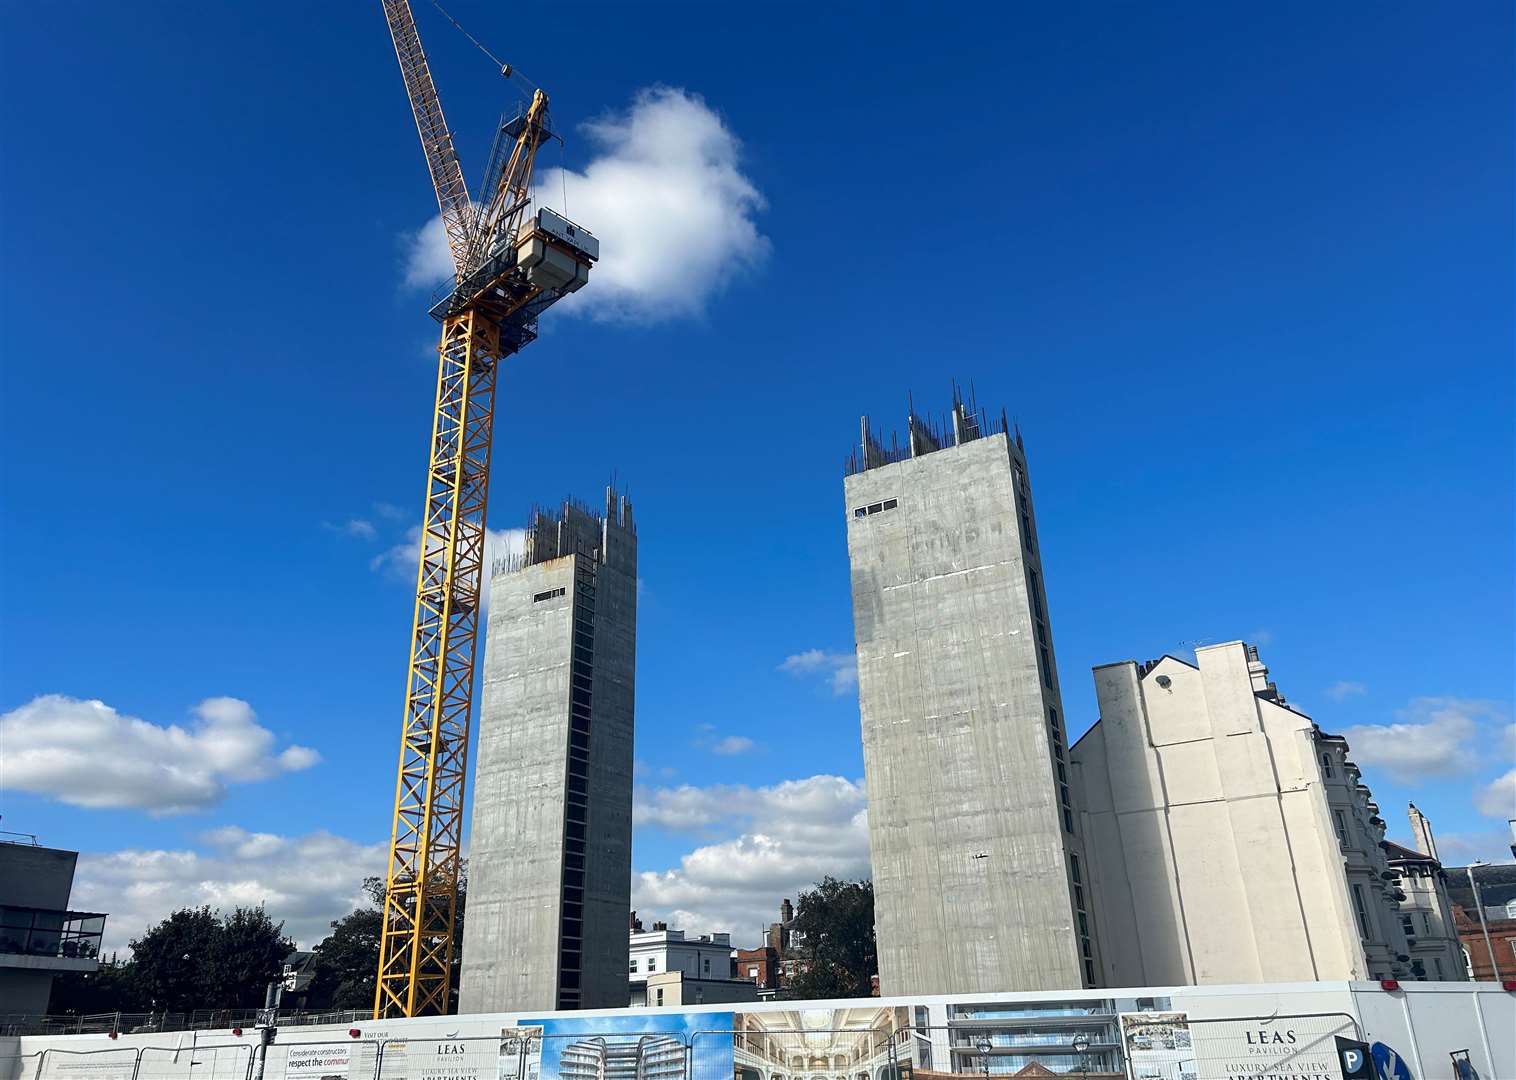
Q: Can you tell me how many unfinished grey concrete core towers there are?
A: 2